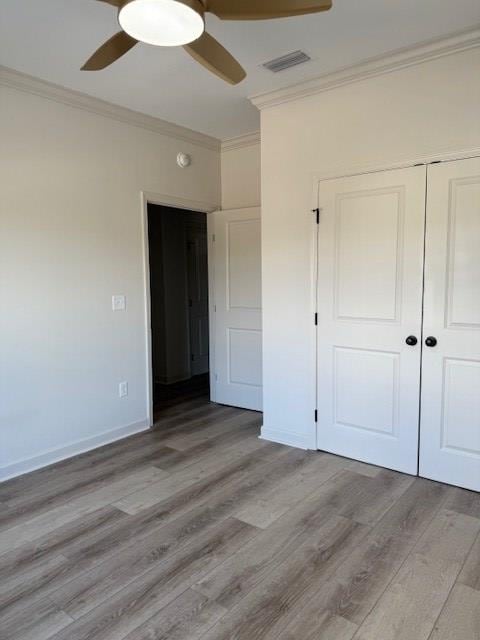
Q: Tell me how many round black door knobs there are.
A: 2